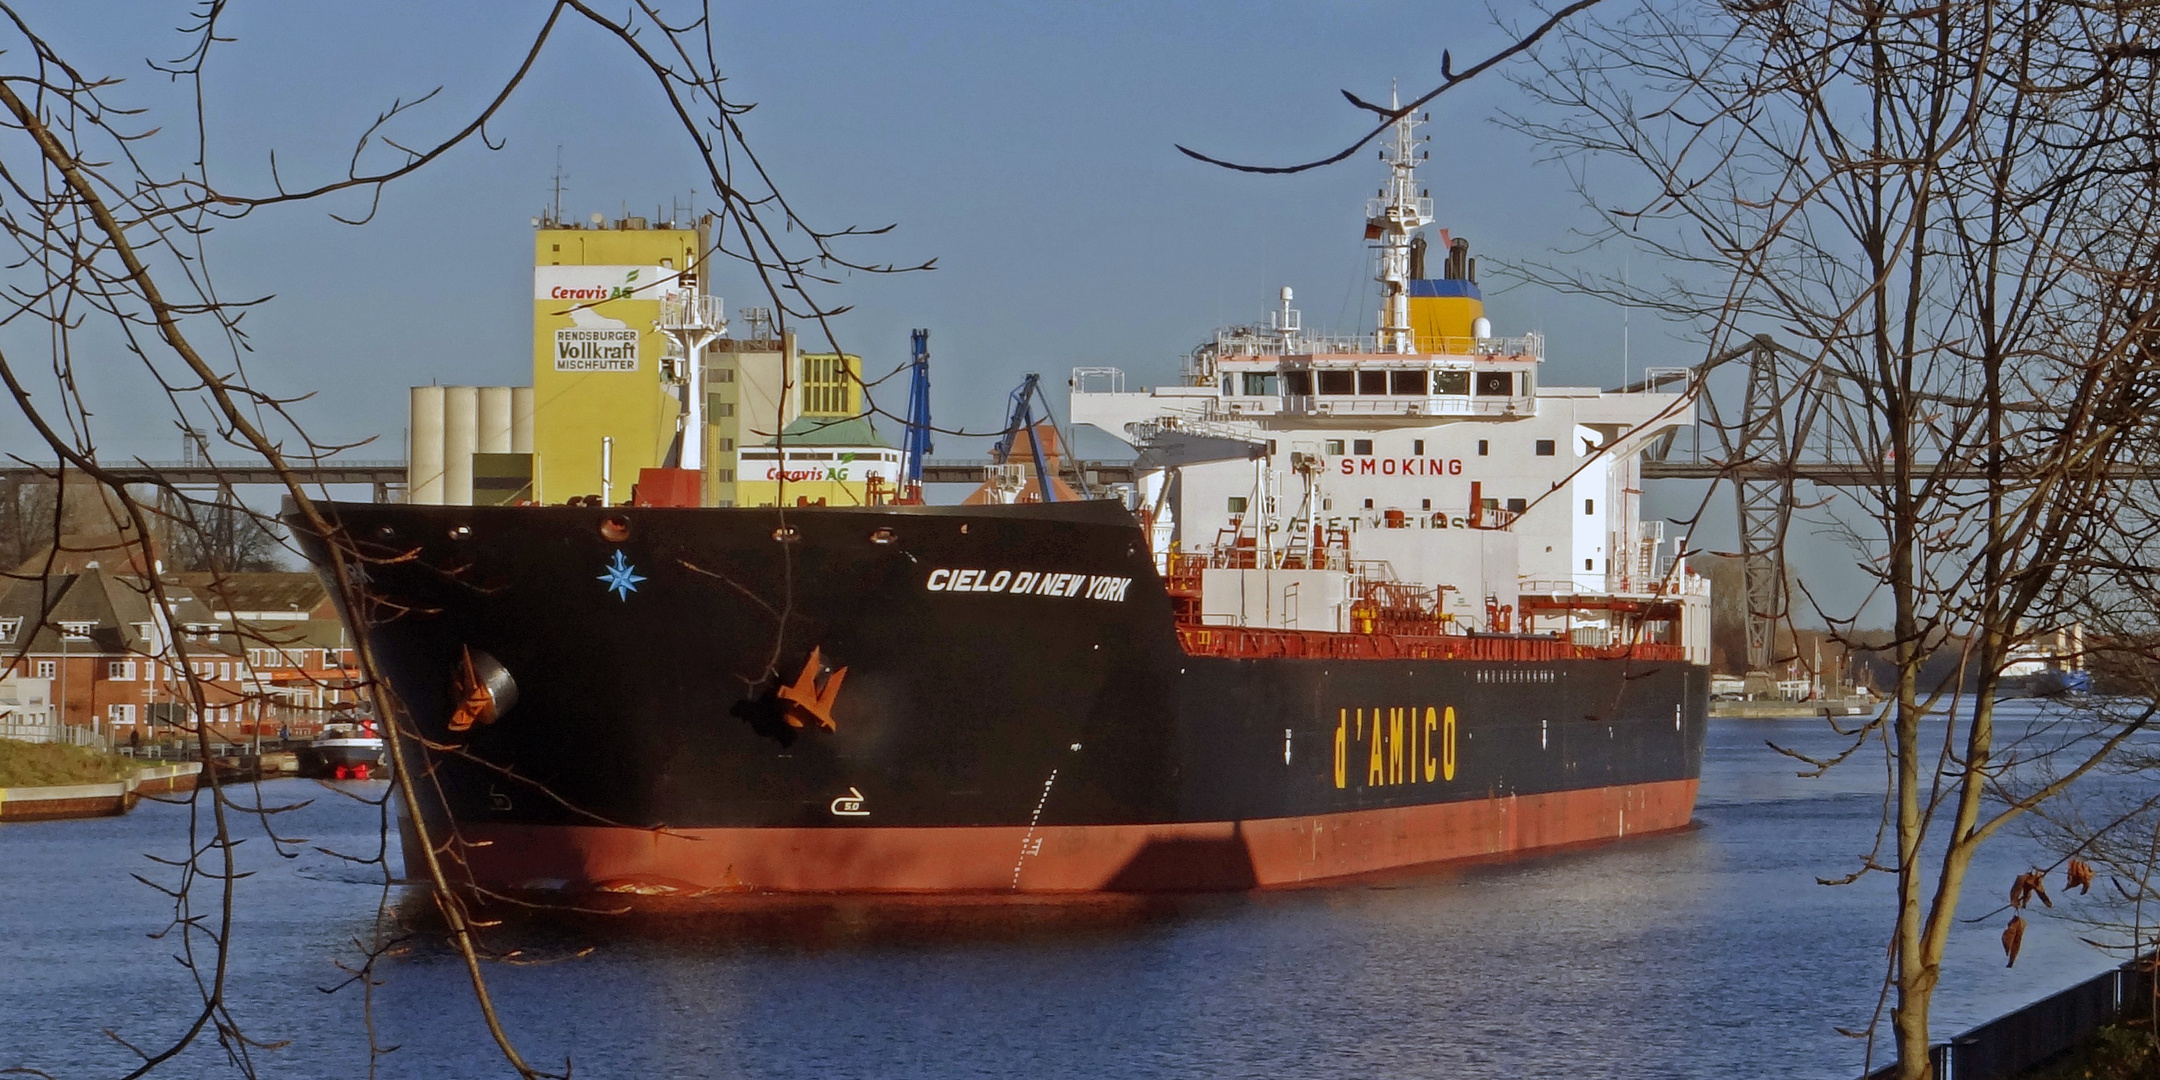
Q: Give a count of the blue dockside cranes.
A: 2